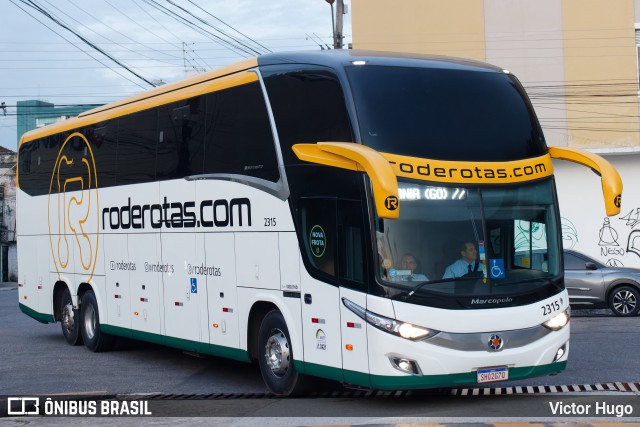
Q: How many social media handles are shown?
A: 3